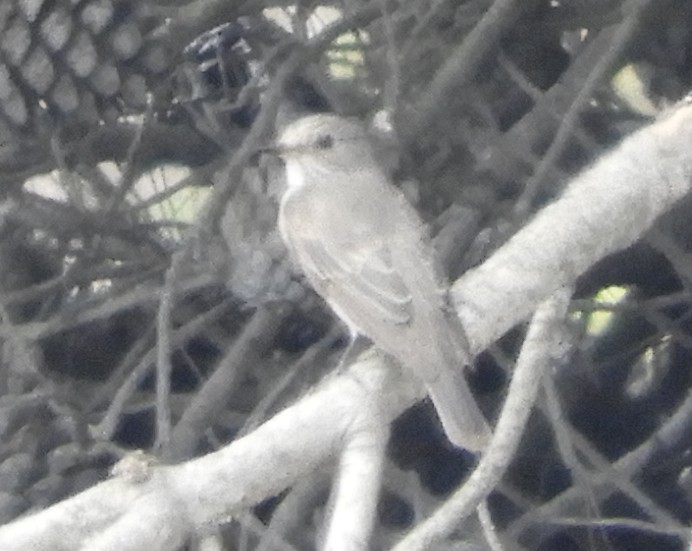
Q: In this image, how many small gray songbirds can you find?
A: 1